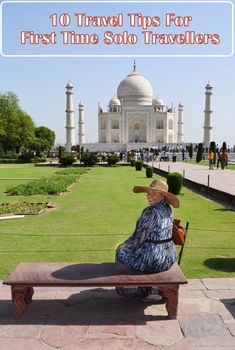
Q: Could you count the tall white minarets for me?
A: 4